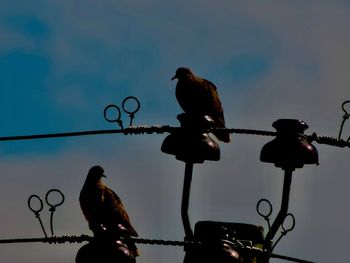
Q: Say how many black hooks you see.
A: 7